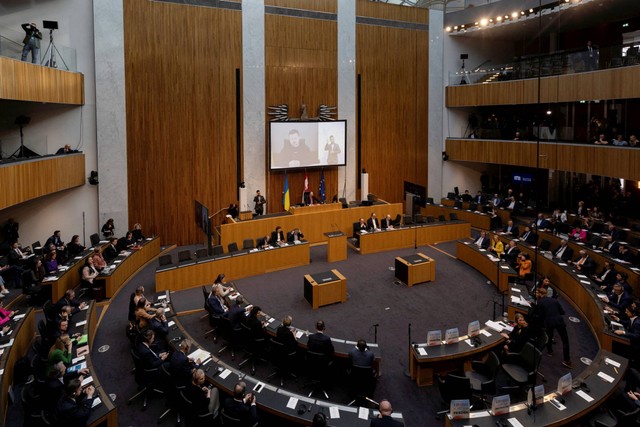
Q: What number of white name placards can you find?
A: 7